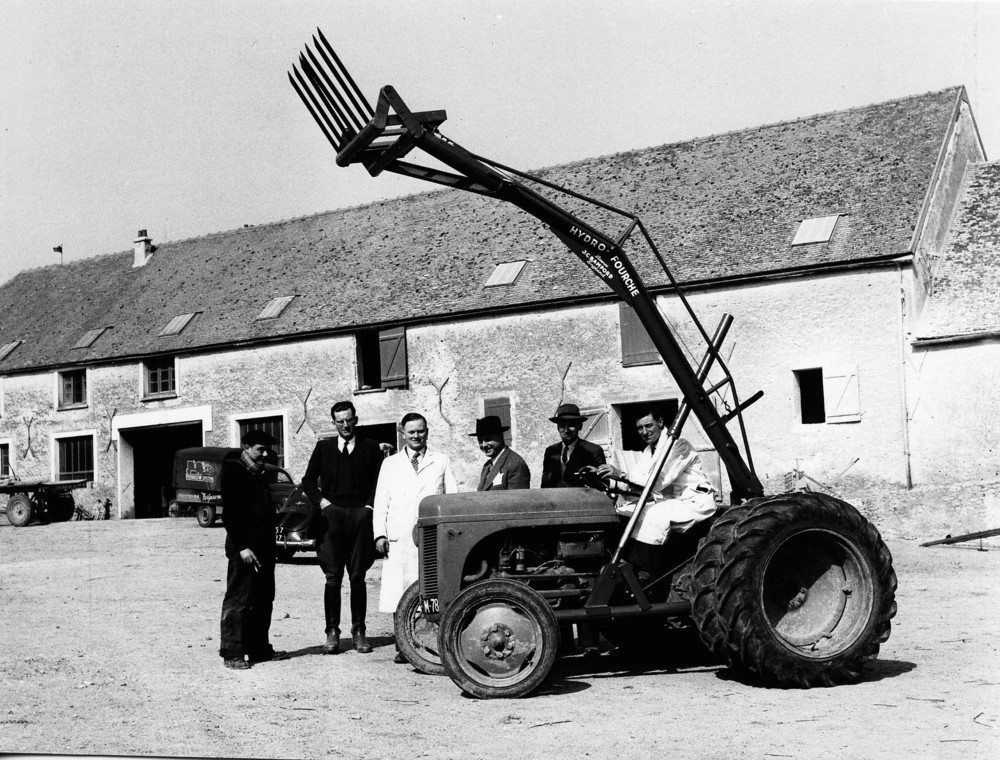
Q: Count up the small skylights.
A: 6